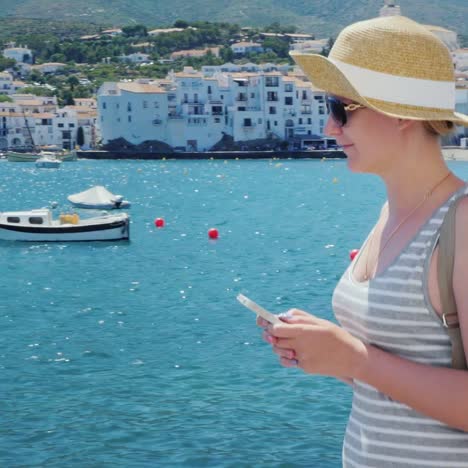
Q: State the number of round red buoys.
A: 3